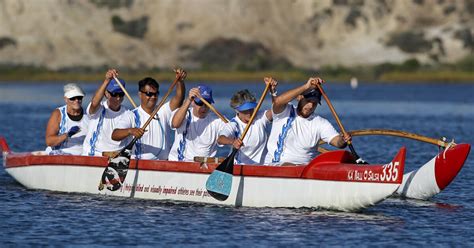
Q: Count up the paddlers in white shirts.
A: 6